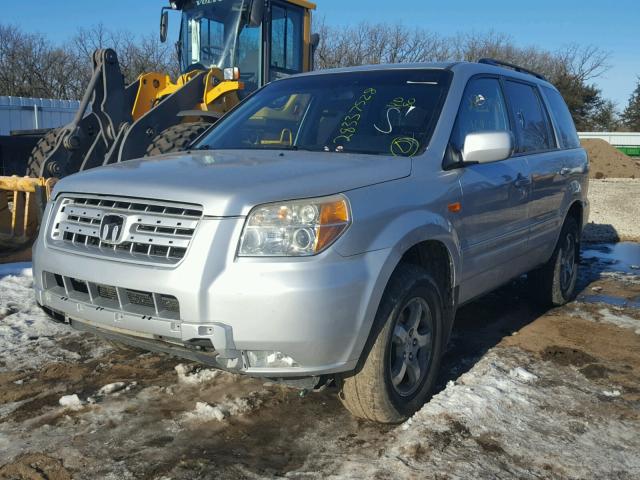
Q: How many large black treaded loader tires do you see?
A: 2